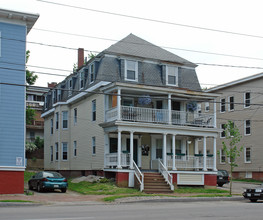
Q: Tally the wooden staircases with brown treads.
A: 1